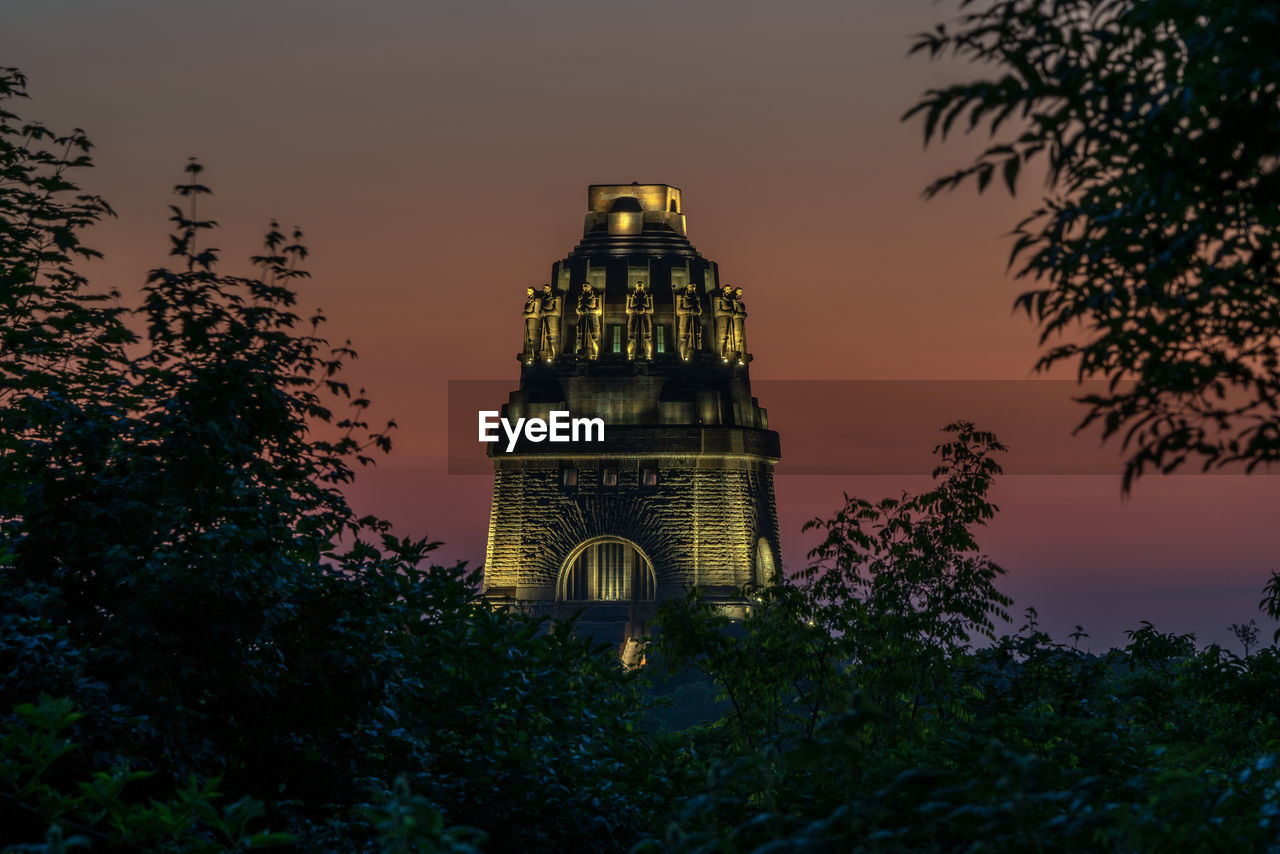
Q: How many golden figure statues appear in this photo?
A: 7